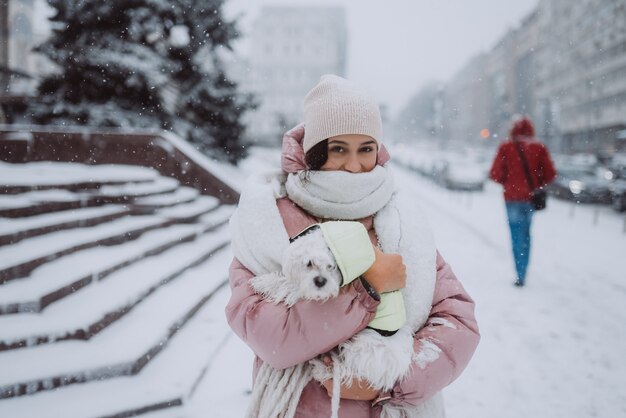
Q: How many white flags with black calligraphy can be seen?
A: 0